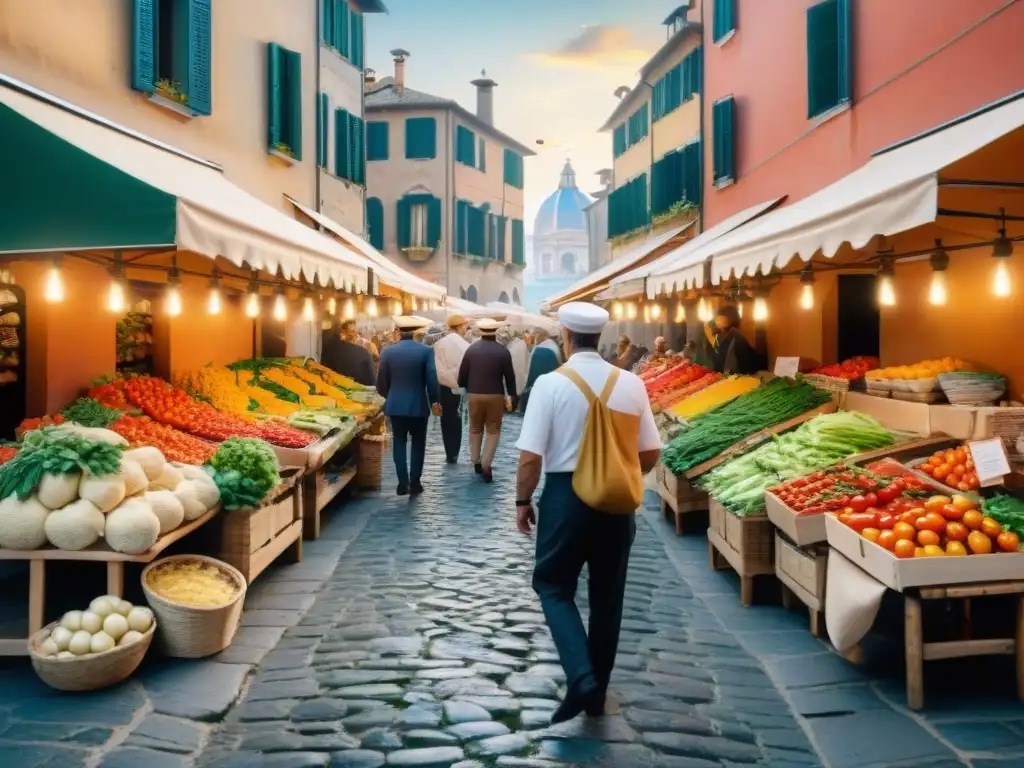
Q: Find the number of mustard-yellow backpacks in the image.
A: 1